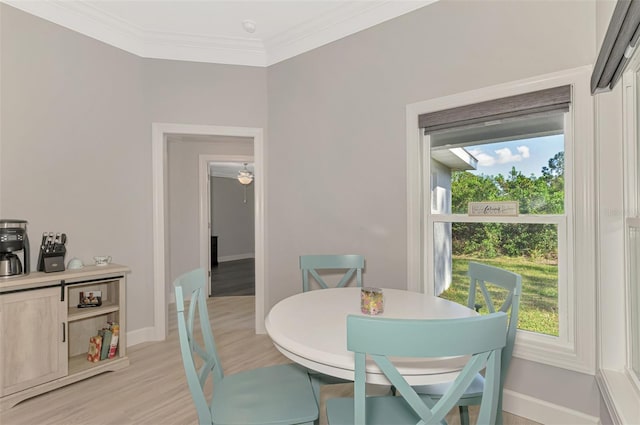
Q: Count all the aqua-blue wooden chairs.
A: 4